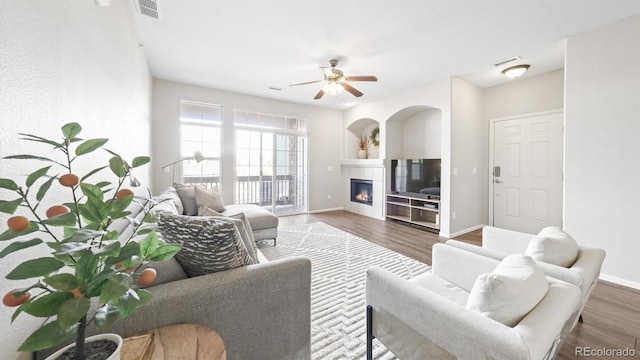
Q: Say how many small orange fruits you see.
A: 8